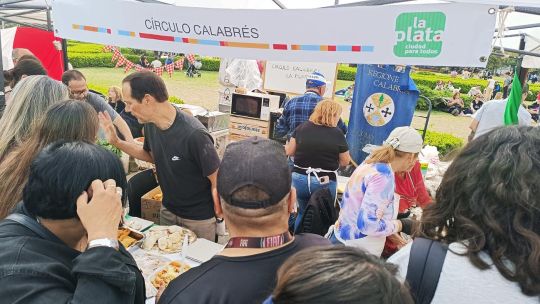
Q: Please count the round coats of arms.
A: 1